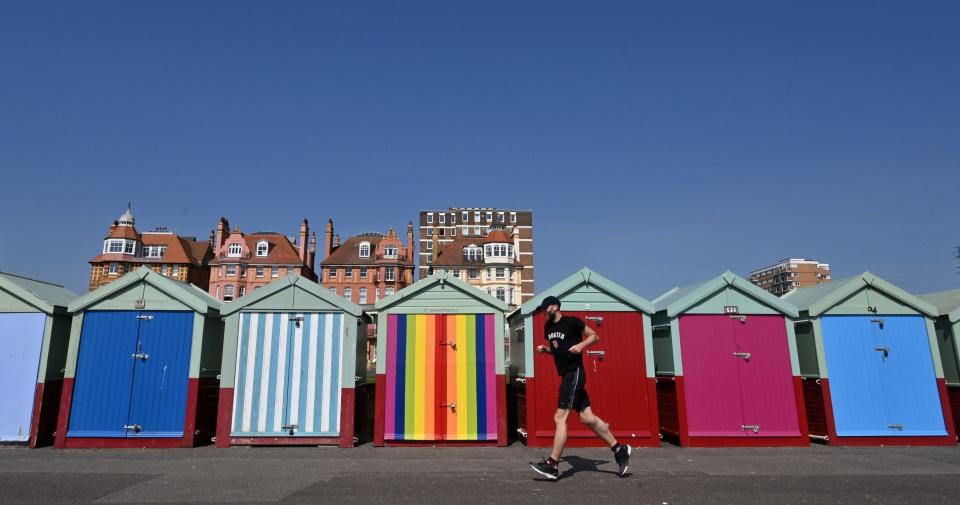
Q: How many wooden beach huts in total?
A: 8